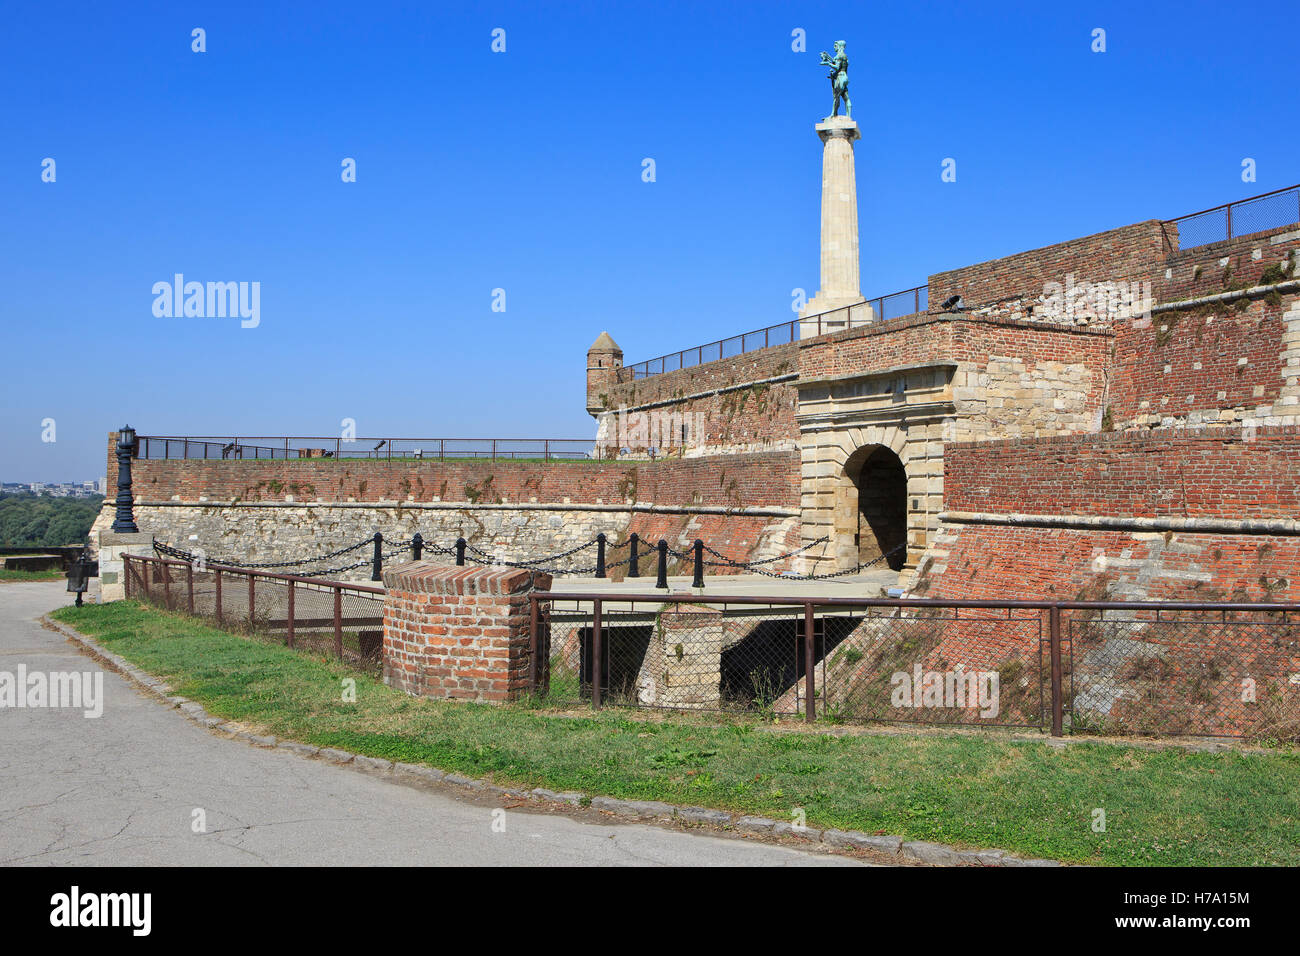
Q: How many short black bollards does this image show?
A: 7